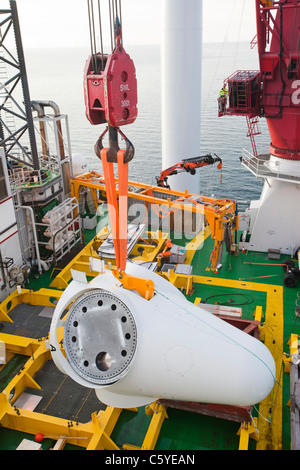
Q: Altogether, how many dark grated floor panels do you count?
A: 2